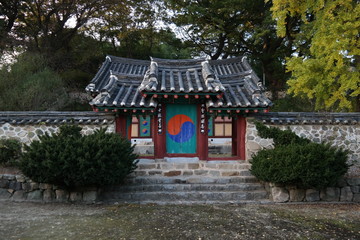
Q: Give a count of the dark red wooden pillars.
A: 4